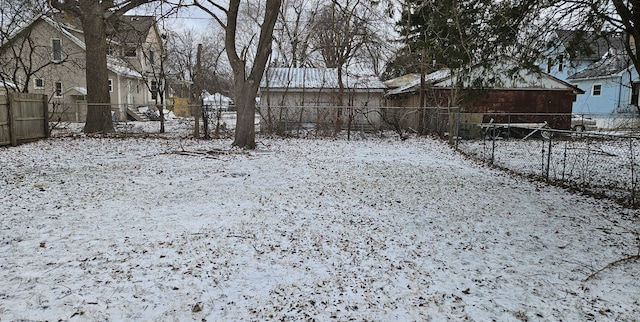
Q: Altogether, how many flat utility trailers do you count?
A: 1